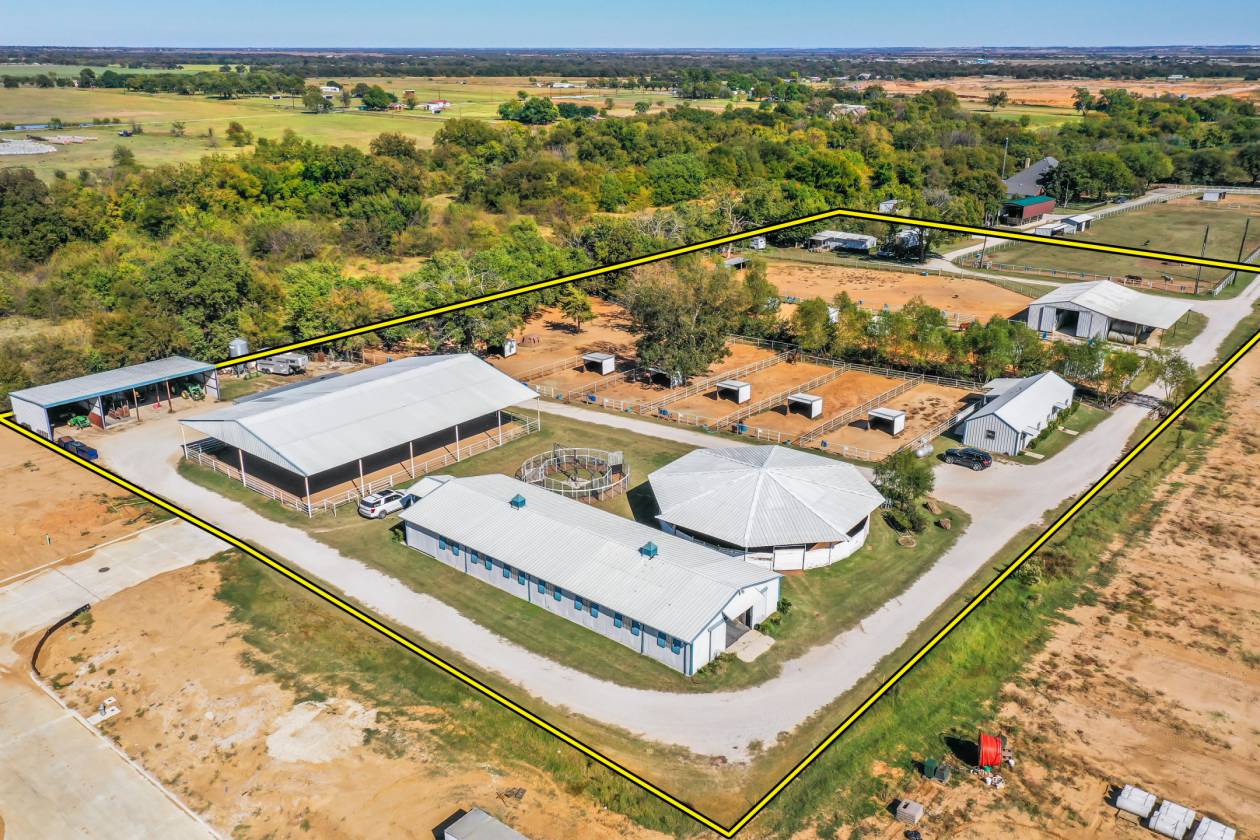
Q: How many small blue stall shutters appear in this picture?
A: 14